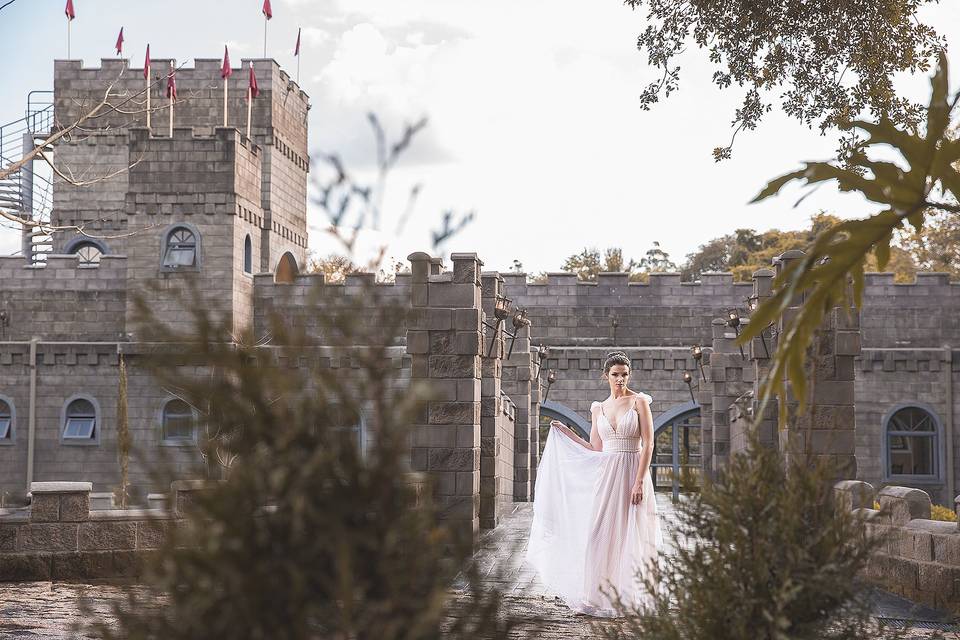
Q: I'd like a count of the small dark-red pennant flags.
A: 8